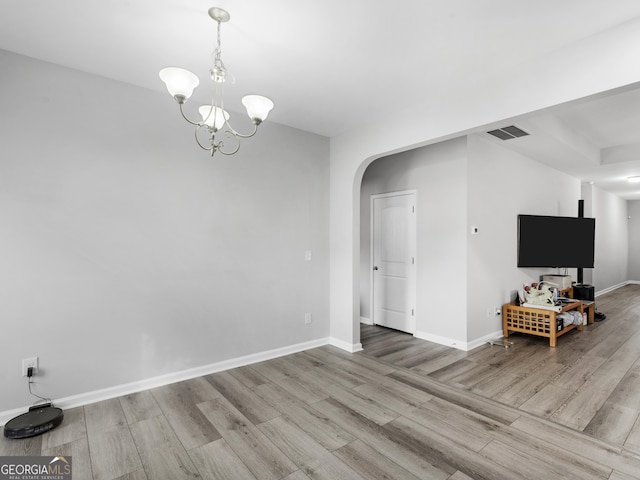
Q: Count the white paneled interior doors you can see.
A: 1